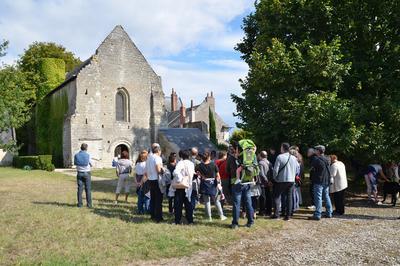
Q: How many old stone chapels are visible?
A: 1